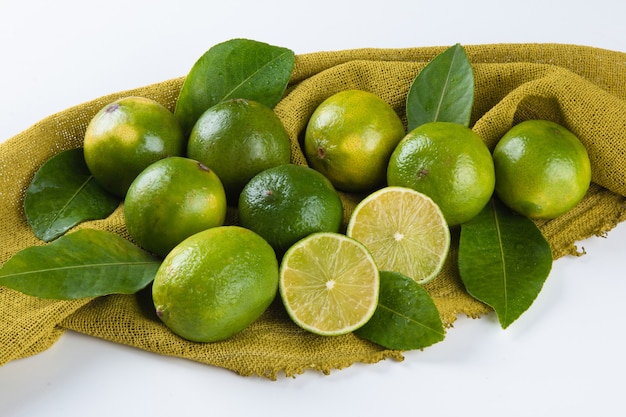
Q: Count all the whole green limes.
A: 8